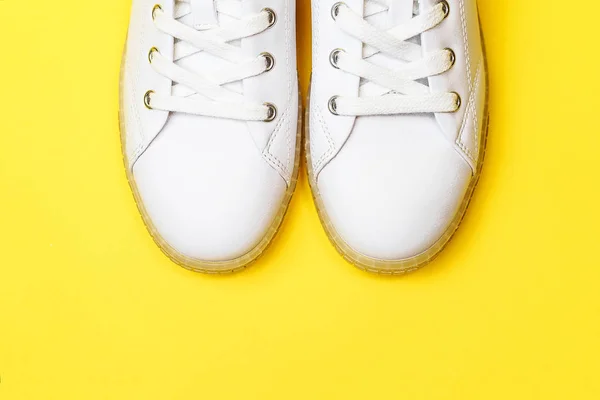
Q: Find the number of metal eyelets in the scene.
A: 12